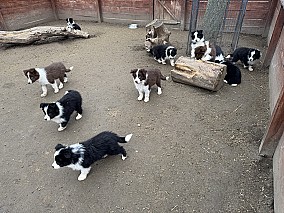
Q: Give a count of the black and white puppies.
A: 7